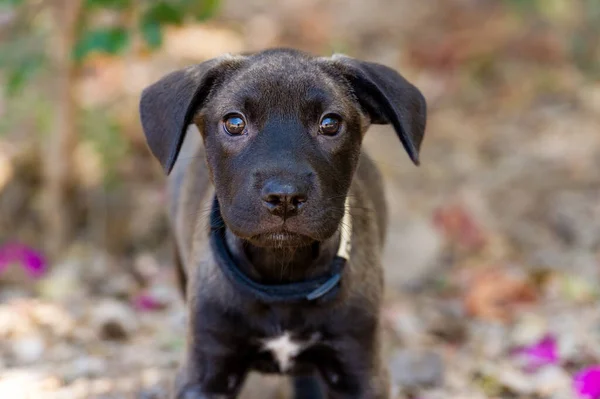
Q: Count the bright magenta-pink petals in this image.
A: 4